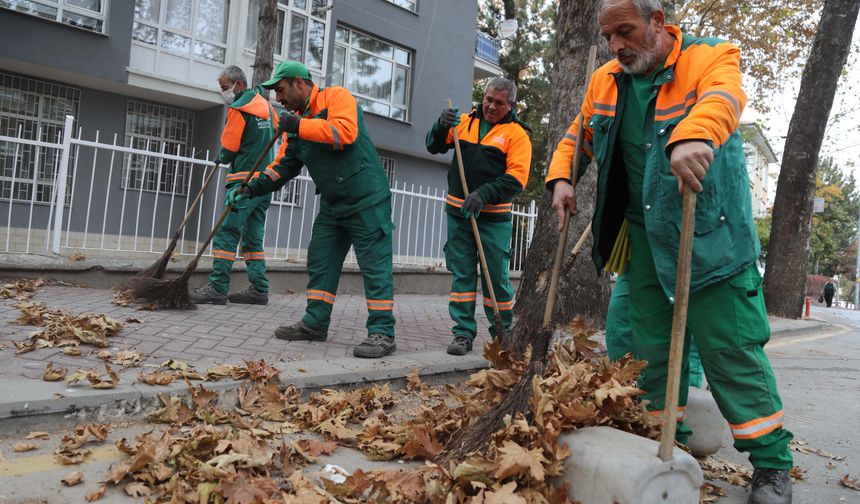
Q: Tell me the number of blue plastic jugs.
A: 0